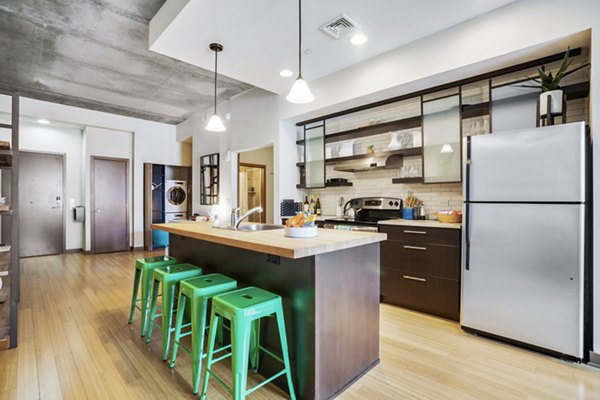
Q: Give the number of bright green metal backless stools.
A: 4